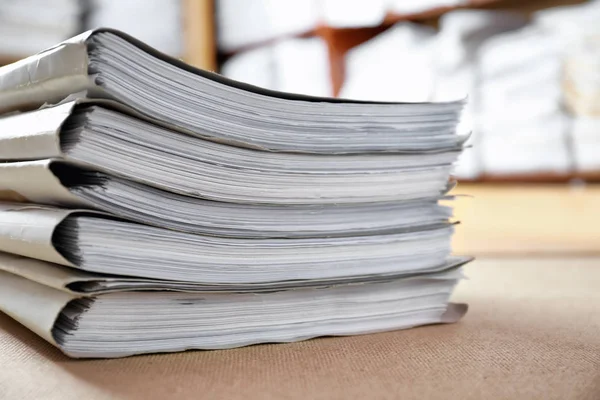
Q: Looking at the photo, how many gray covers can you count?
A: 6